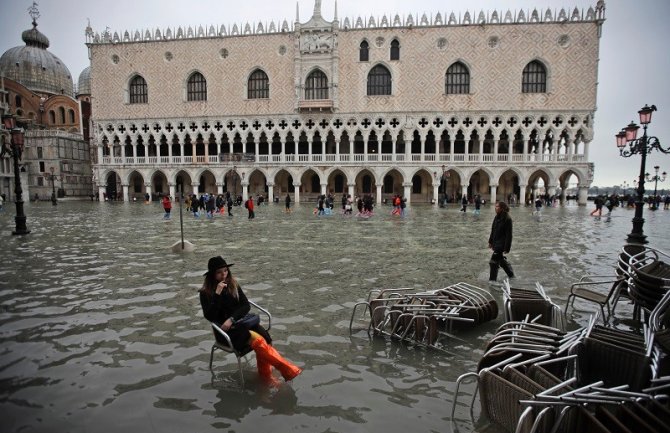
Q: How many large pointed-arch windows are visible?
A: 7